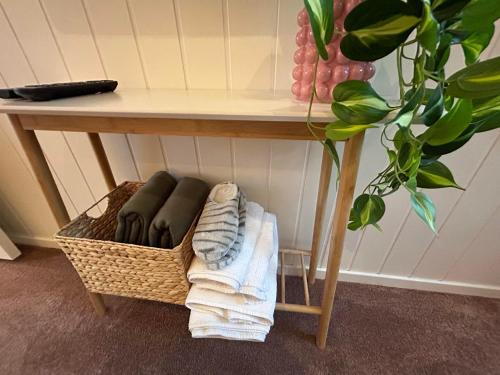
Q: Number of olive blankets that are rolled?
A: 2